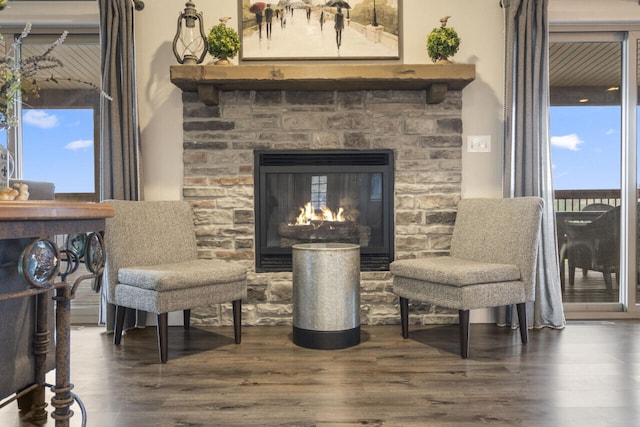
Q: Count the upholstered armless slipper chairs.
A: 2